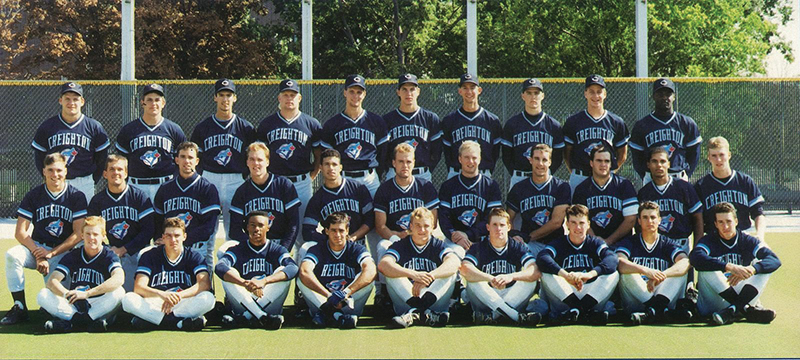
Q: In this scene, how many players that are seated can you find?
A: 9